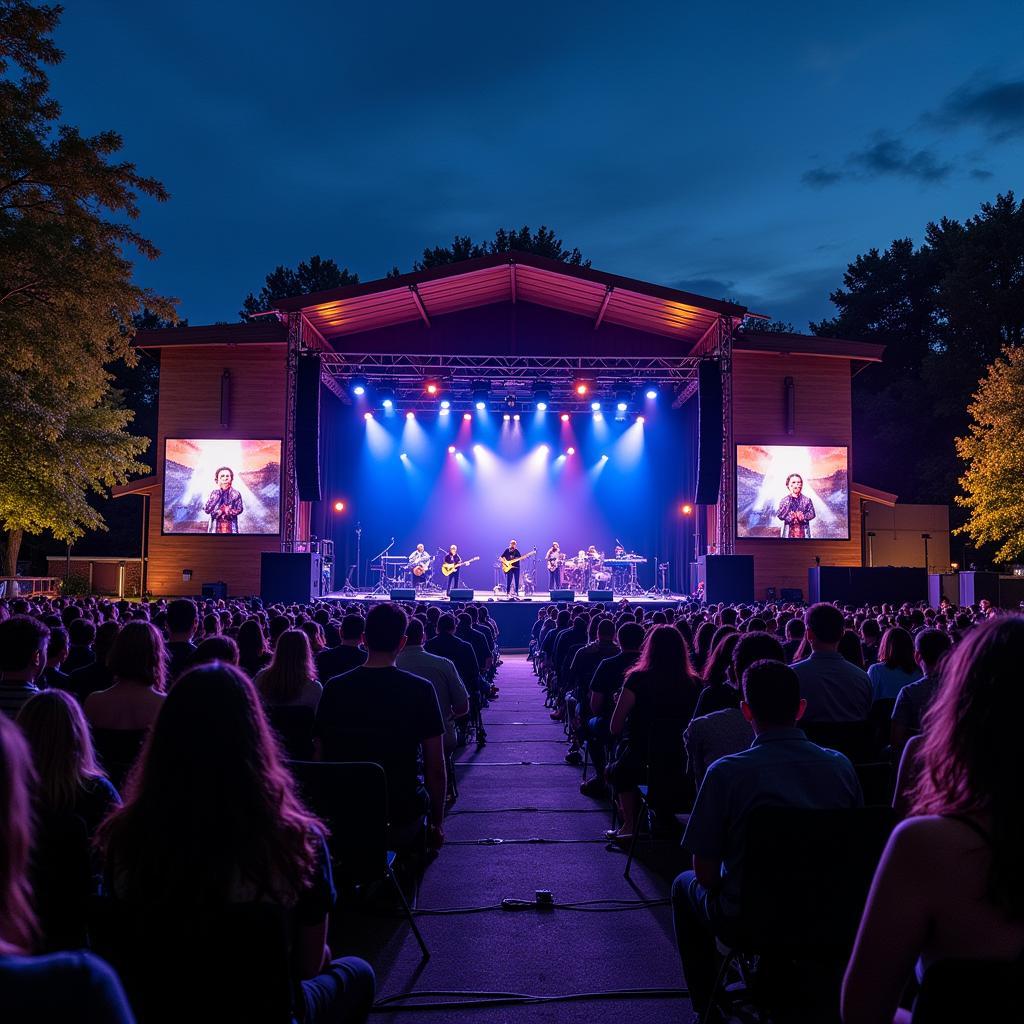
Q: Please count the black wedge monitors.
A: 4